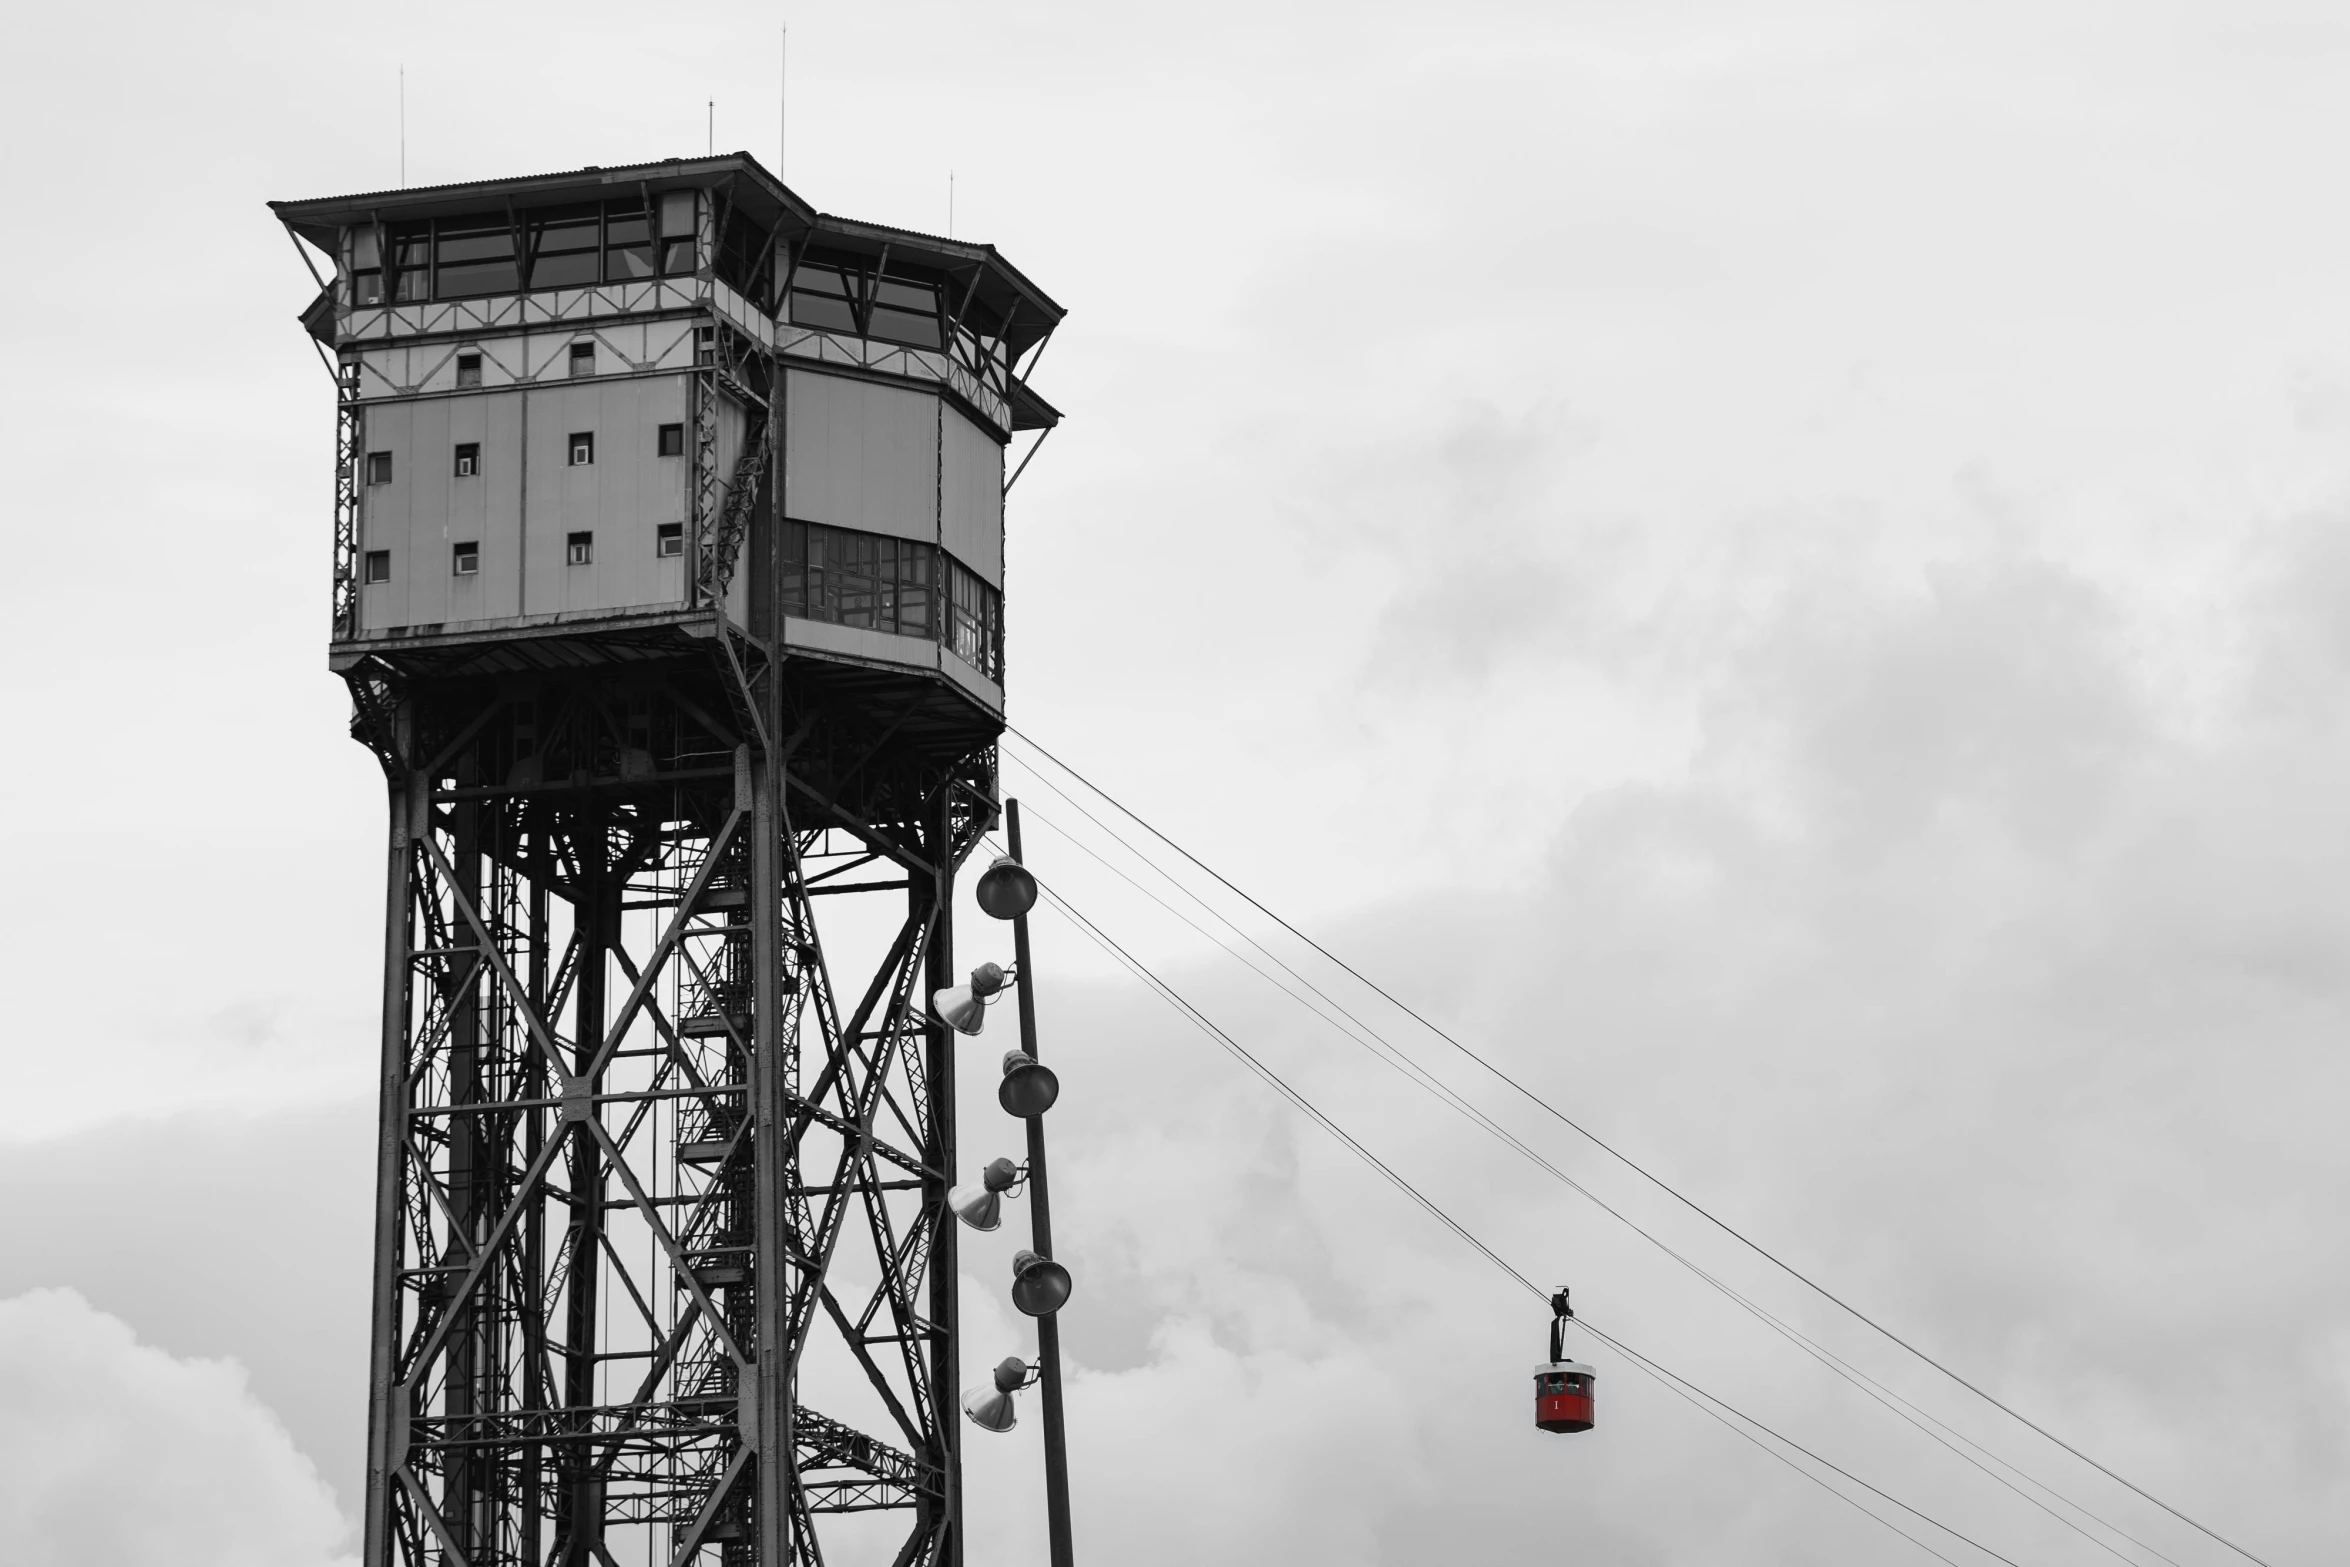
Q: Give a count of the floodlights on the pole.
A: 6